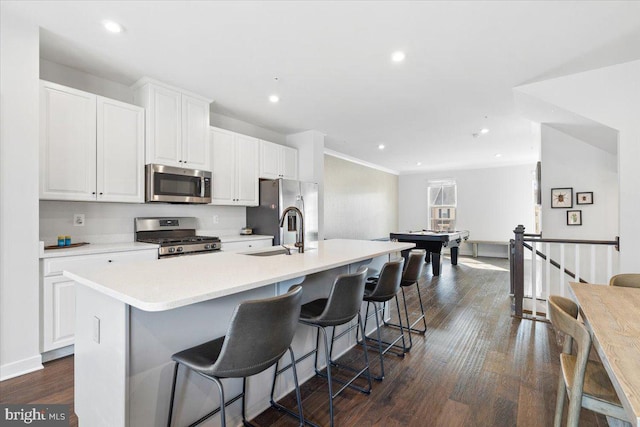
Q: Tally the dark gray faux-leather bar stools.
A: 4